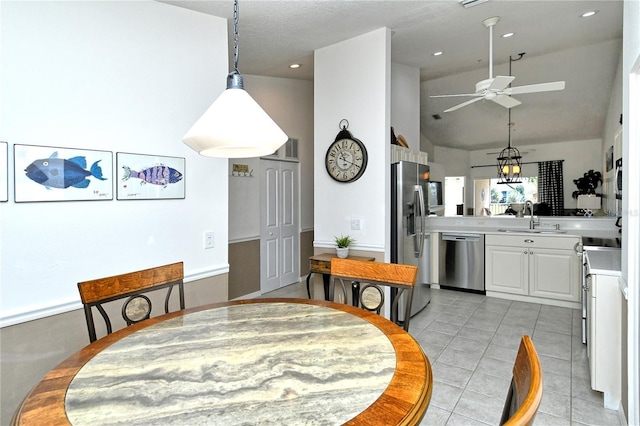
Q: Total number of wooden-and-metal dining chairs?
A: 3